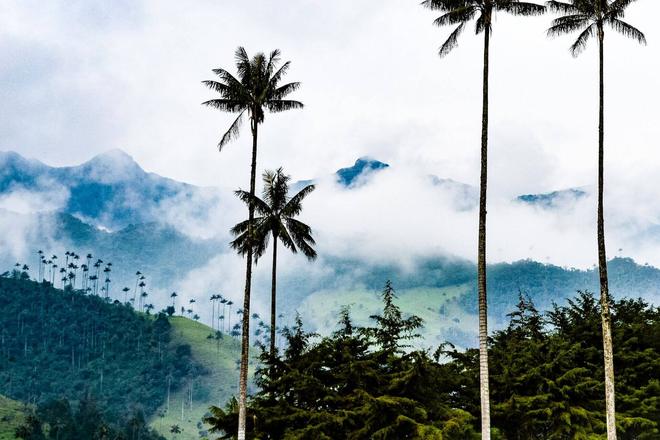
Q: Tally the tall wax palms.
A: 4